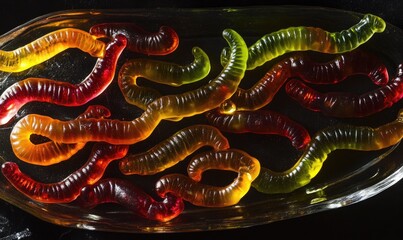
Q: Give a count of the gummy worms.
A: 14